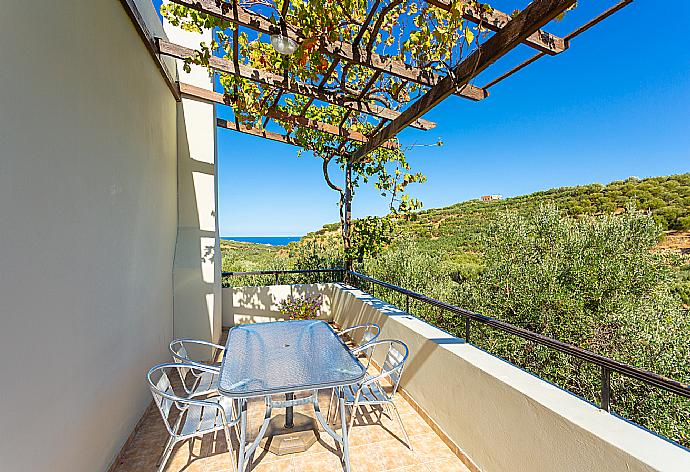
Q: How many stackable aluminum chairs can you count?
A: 4